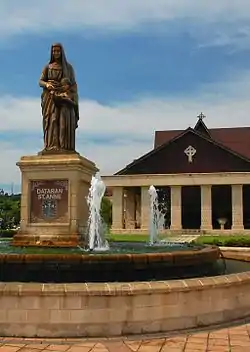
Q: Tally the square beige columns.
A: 5